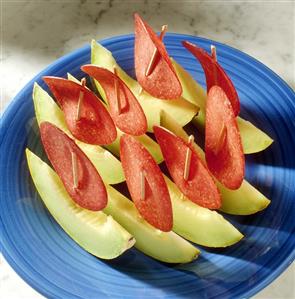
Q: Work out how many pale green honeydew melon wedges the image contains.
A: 8